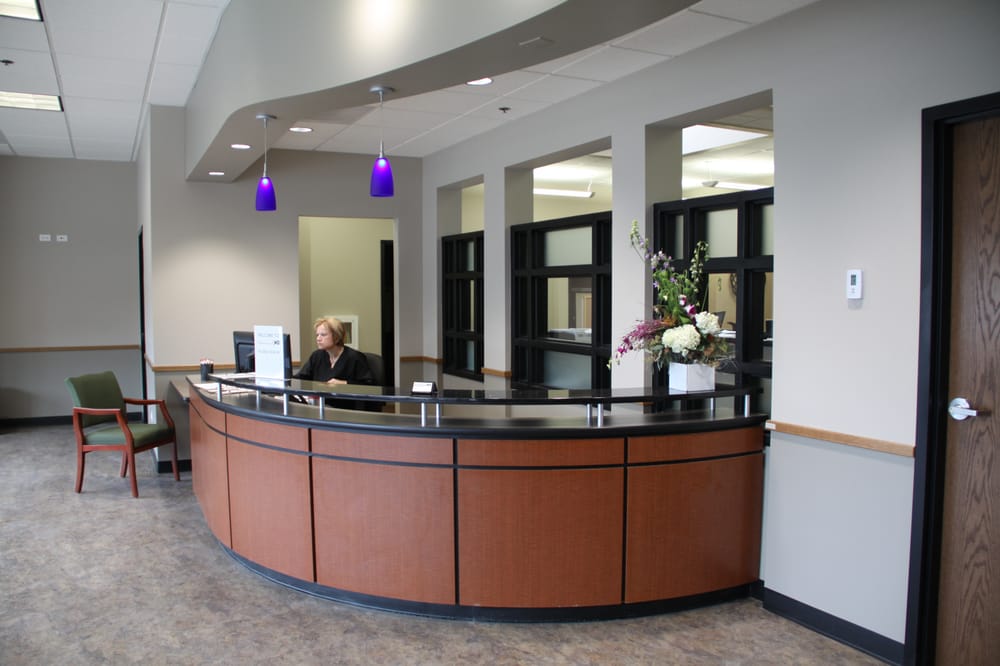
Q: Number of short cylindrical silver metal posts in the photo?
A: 10